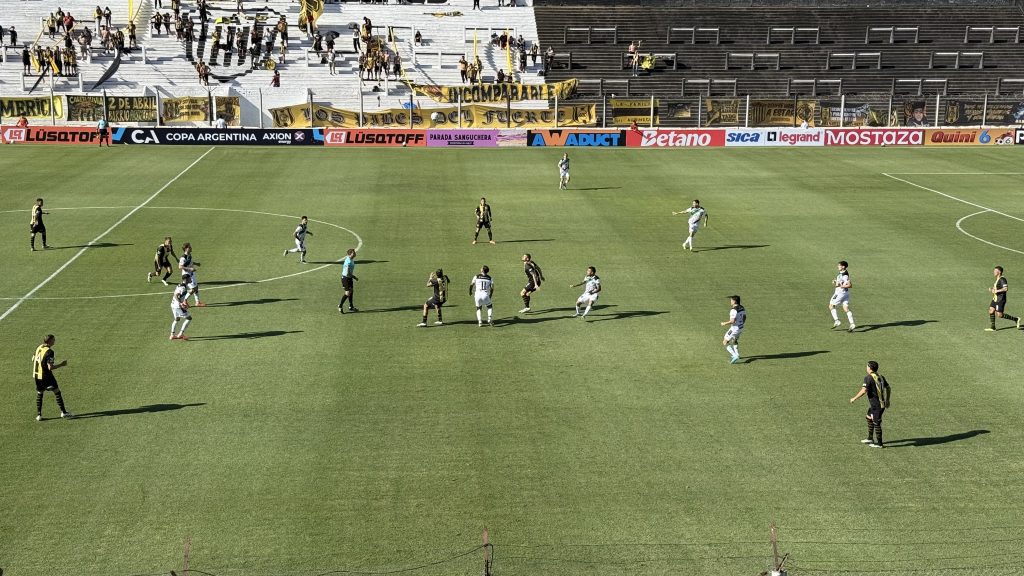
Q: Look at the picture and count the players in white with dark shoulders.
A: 9